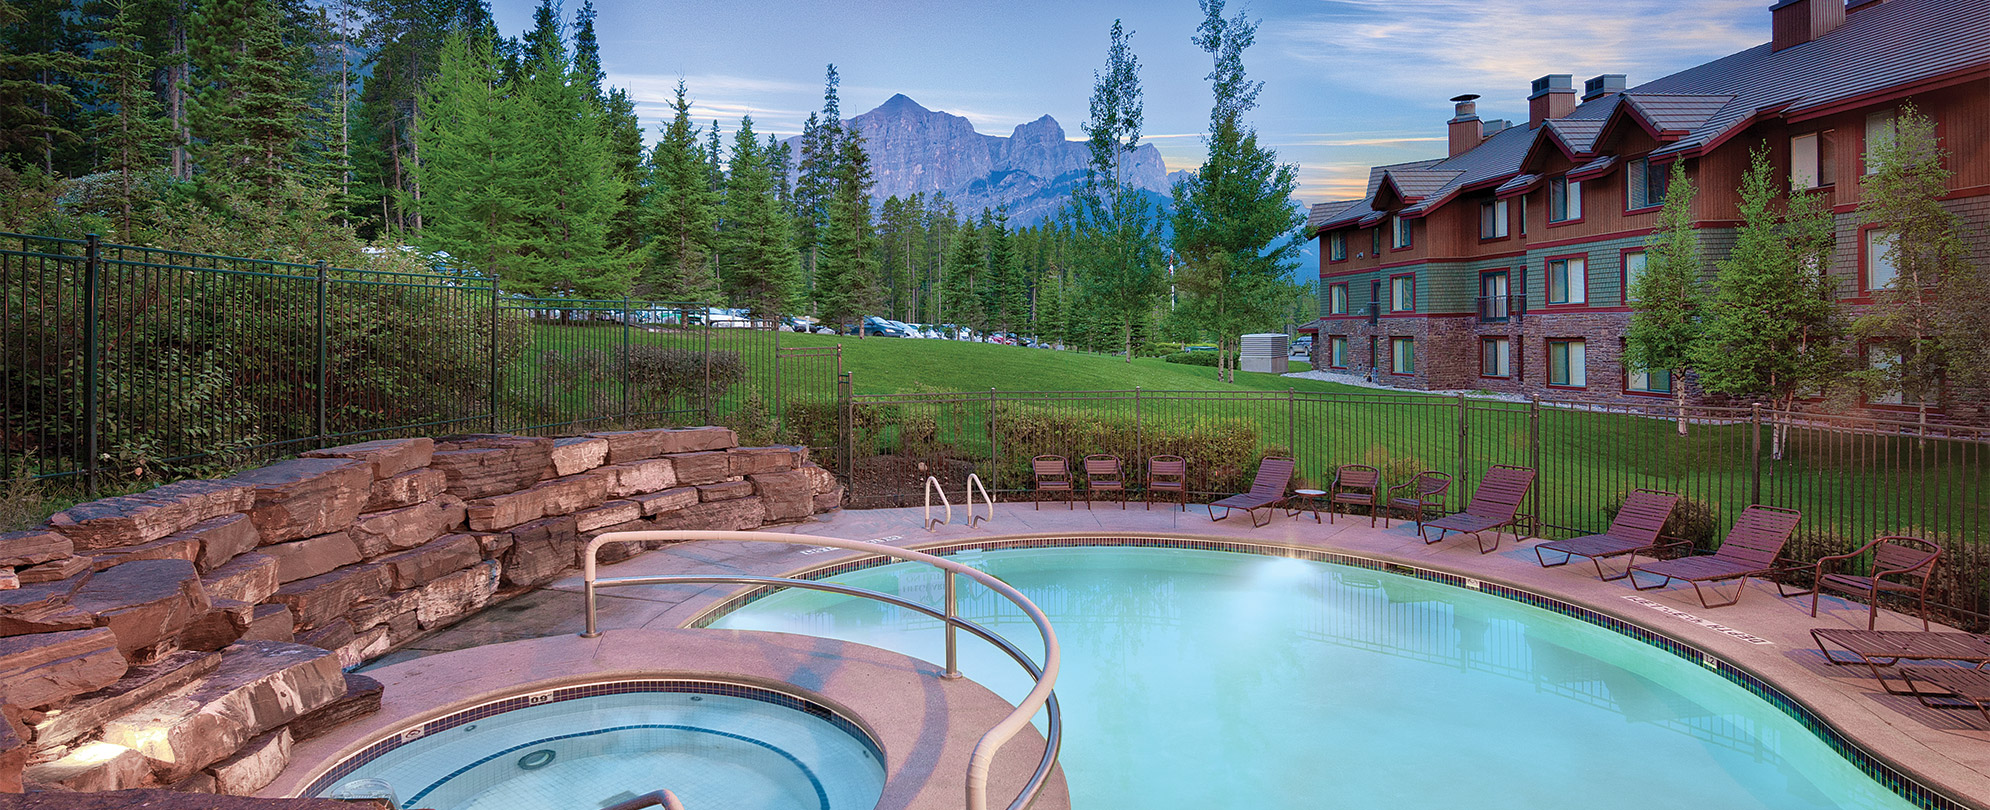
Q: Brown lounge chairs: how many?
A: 6